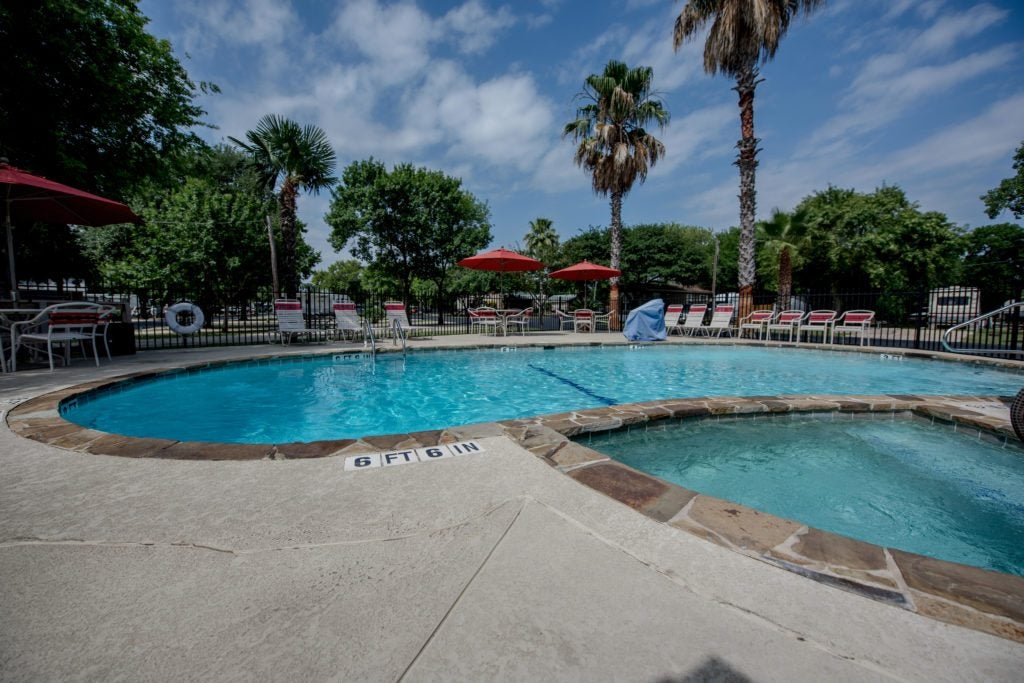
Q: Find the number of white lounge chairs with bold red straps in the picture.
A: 6